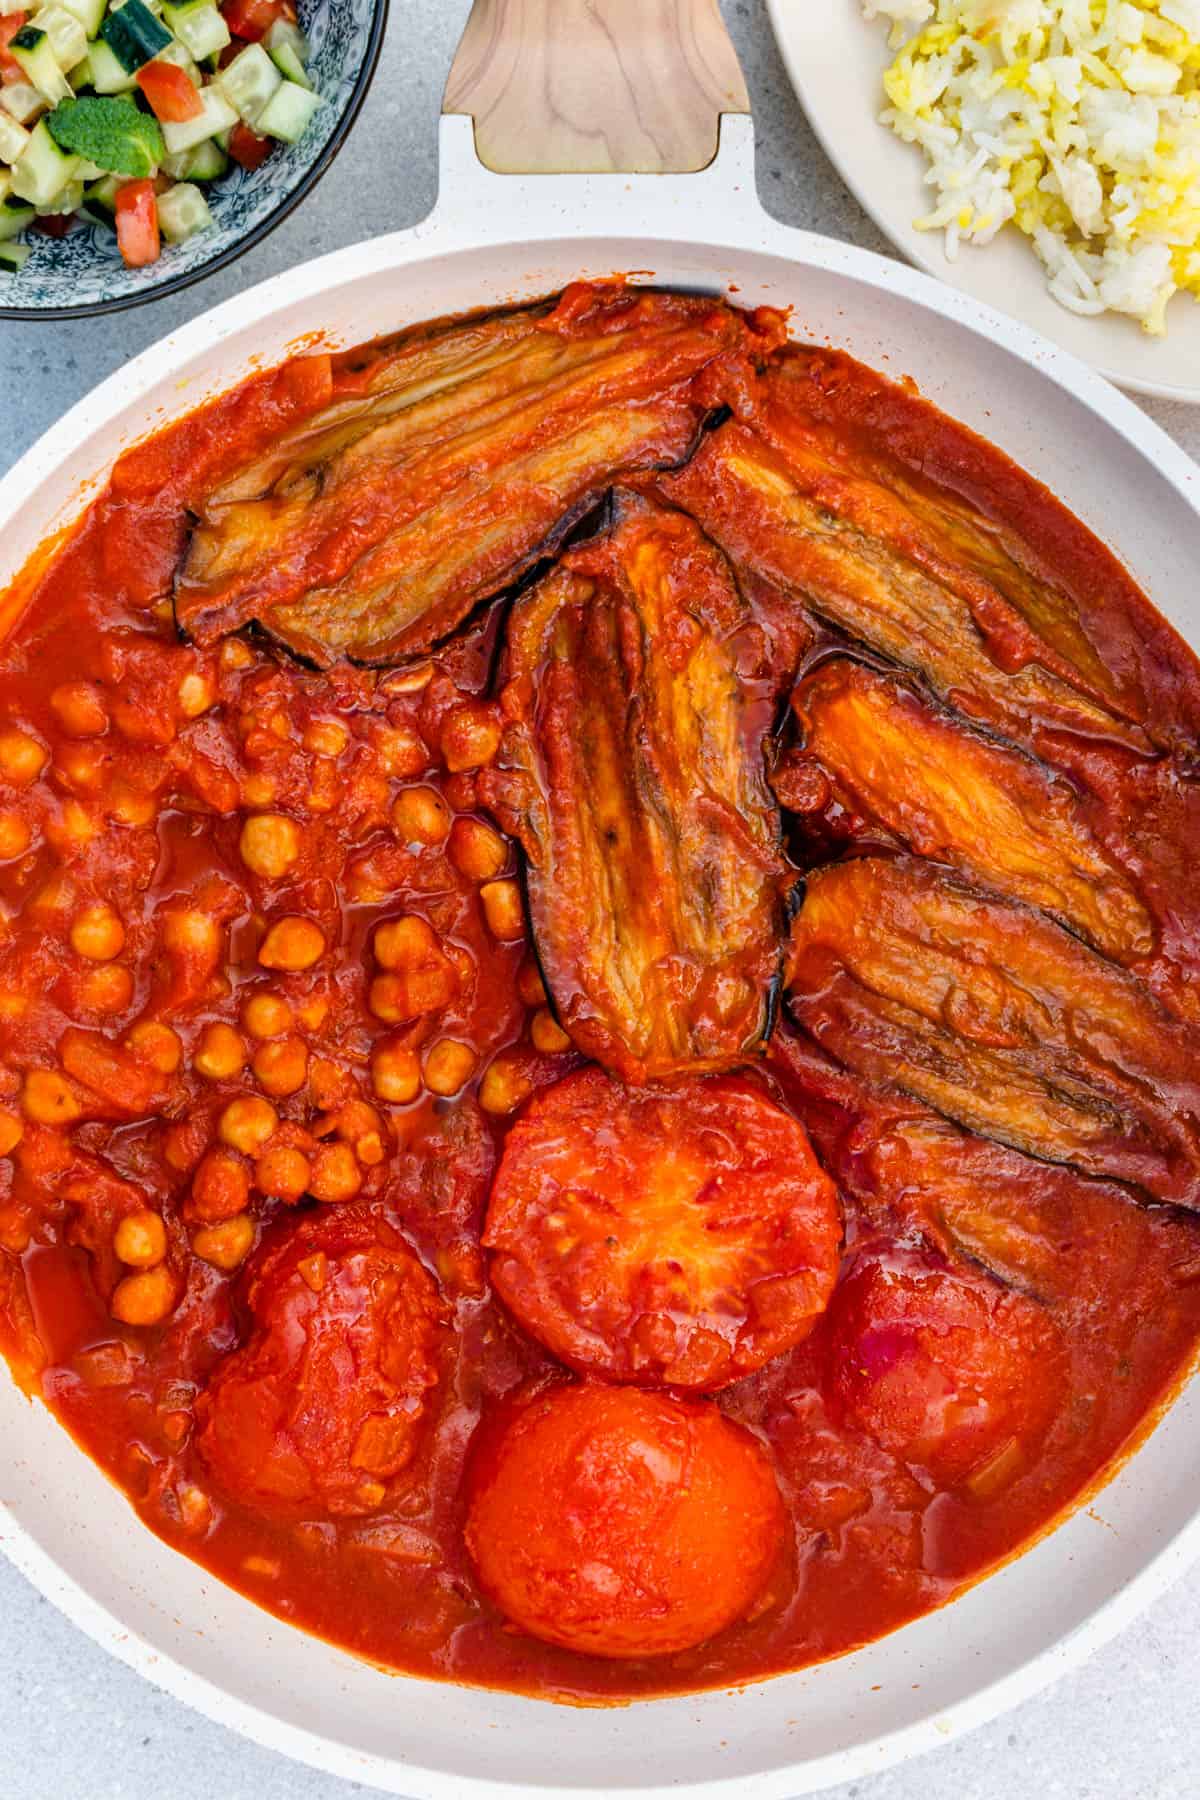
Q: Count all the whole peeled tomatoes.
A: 3